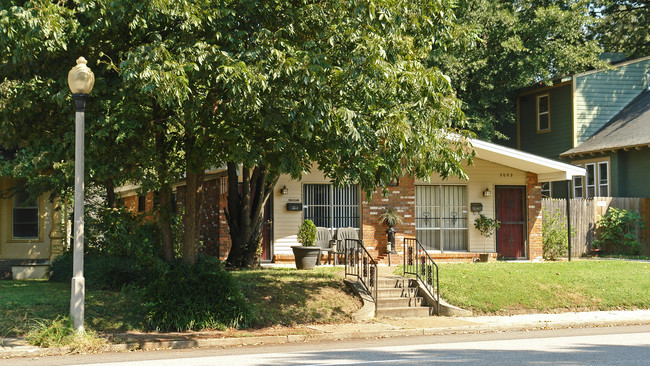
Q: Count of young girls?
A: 0